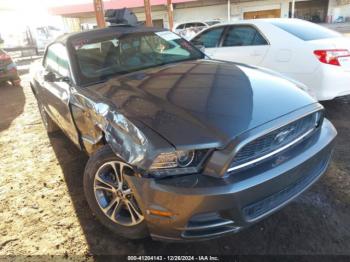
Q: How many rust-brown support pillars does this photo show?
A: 3